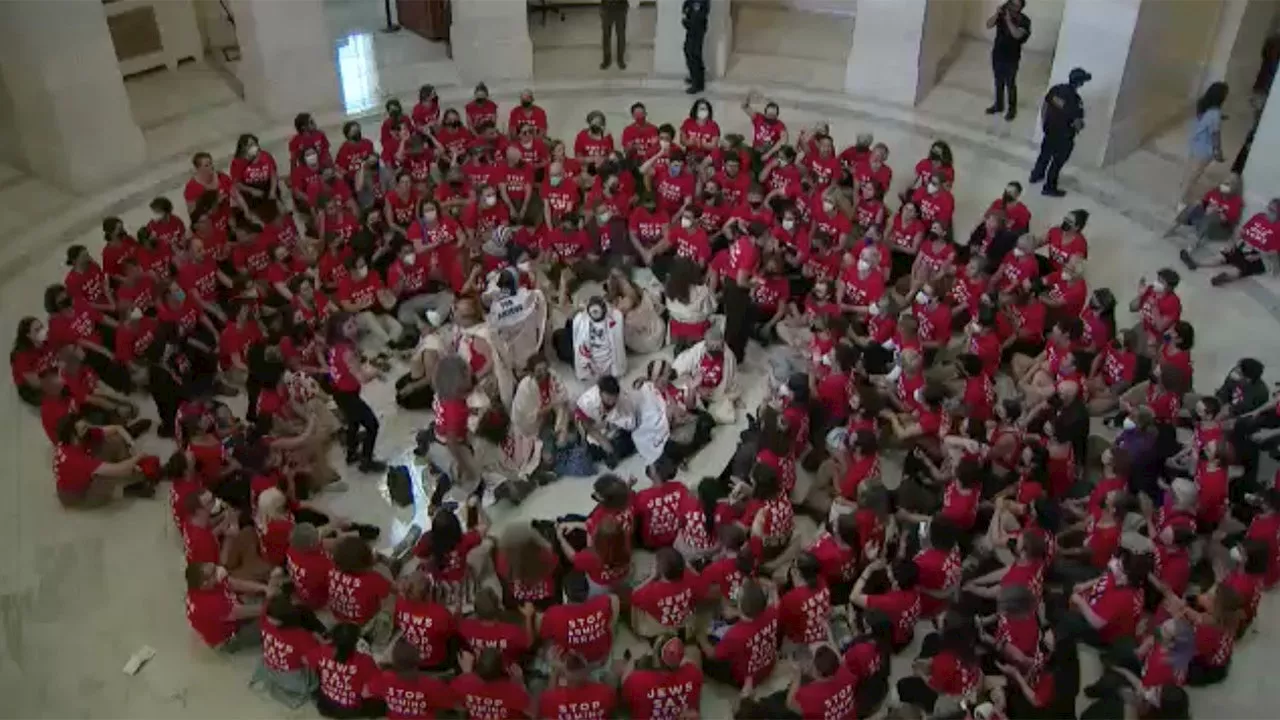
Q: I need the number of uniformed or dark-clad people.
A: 4